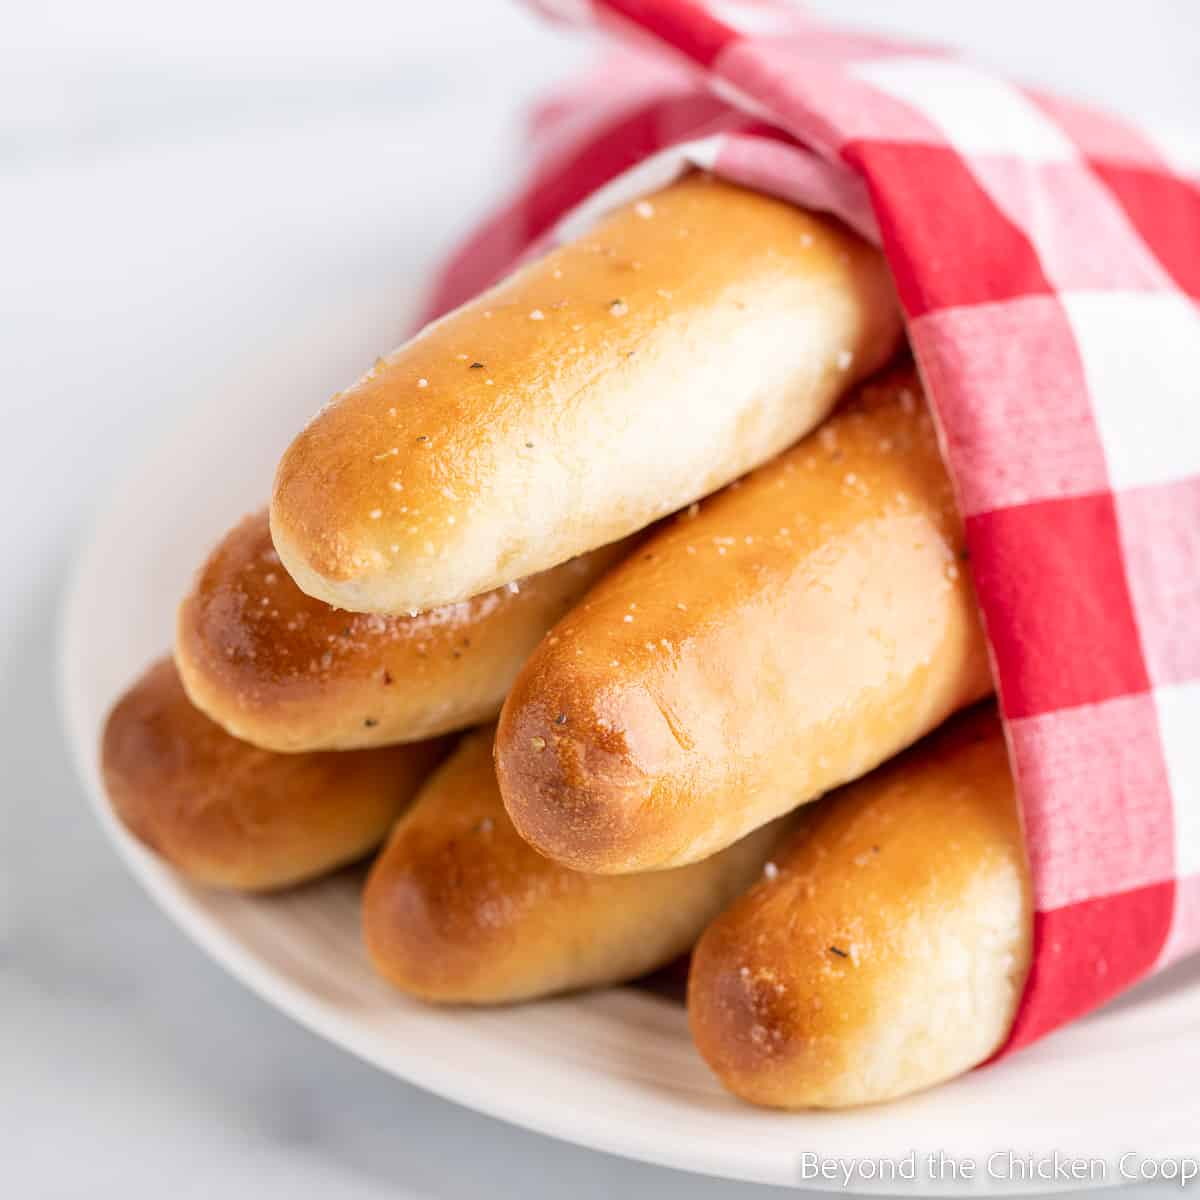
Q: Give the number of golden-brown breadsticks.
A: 6